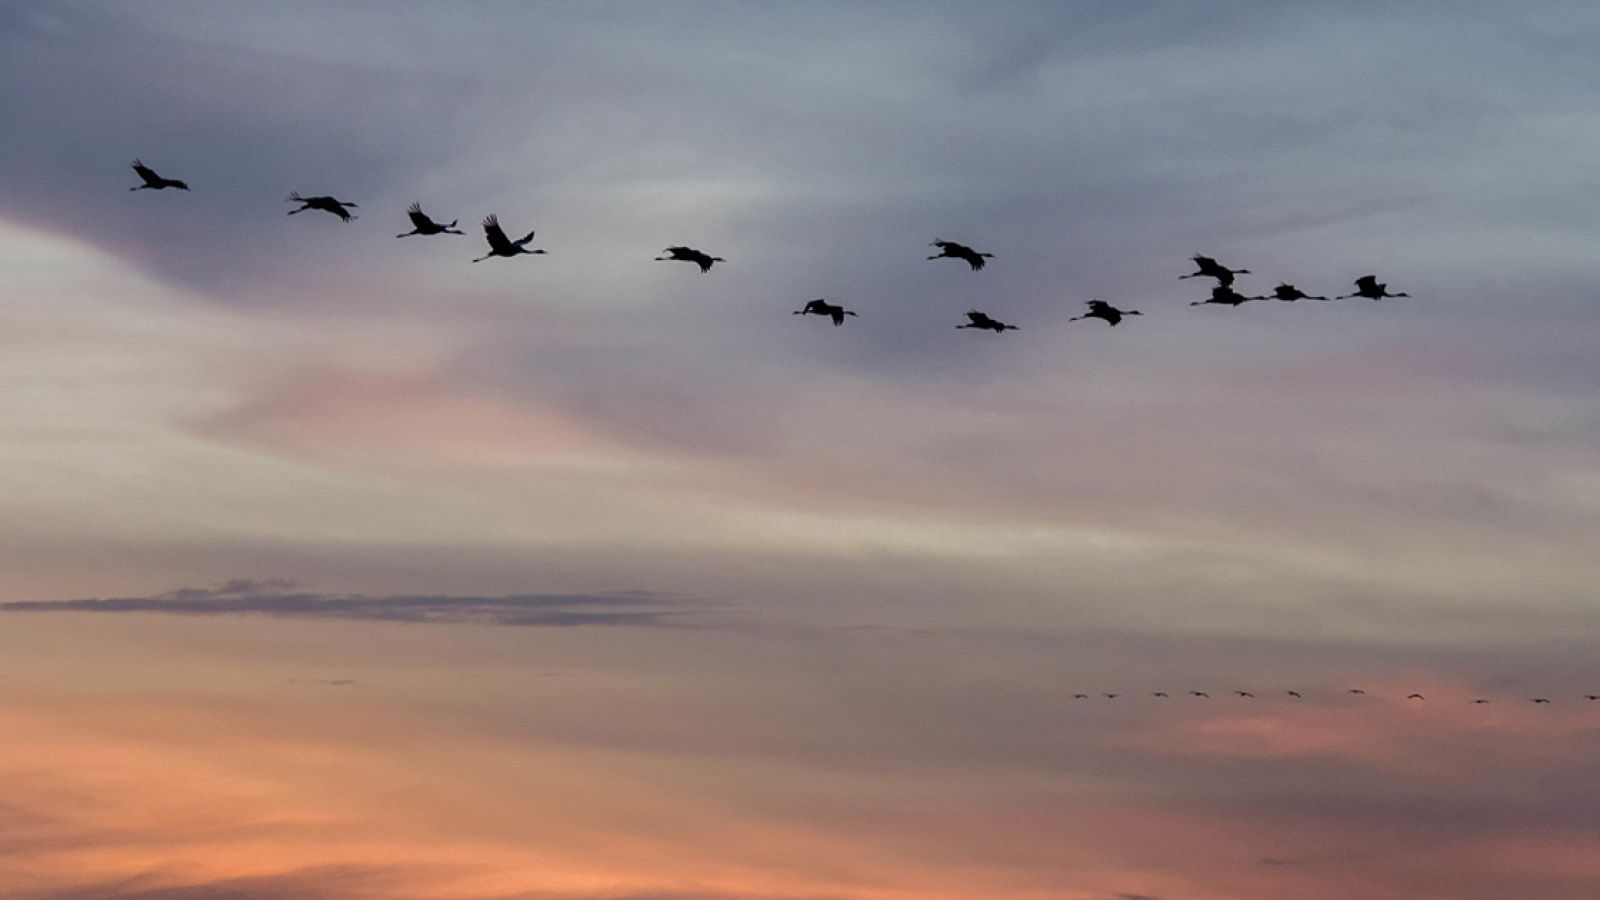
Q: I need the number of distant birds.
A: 11